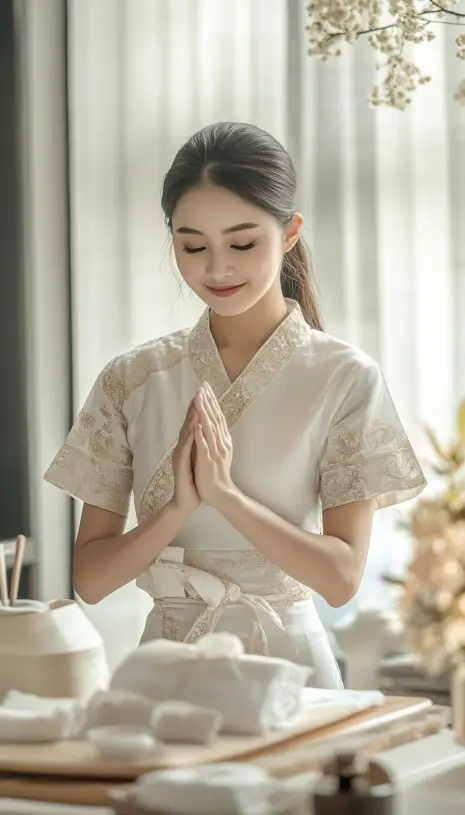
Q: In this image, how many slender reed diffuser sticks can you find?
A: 2